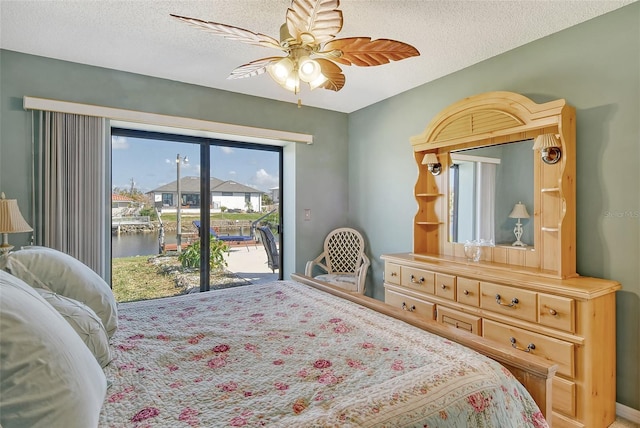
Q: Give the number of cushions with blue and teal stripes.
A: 0